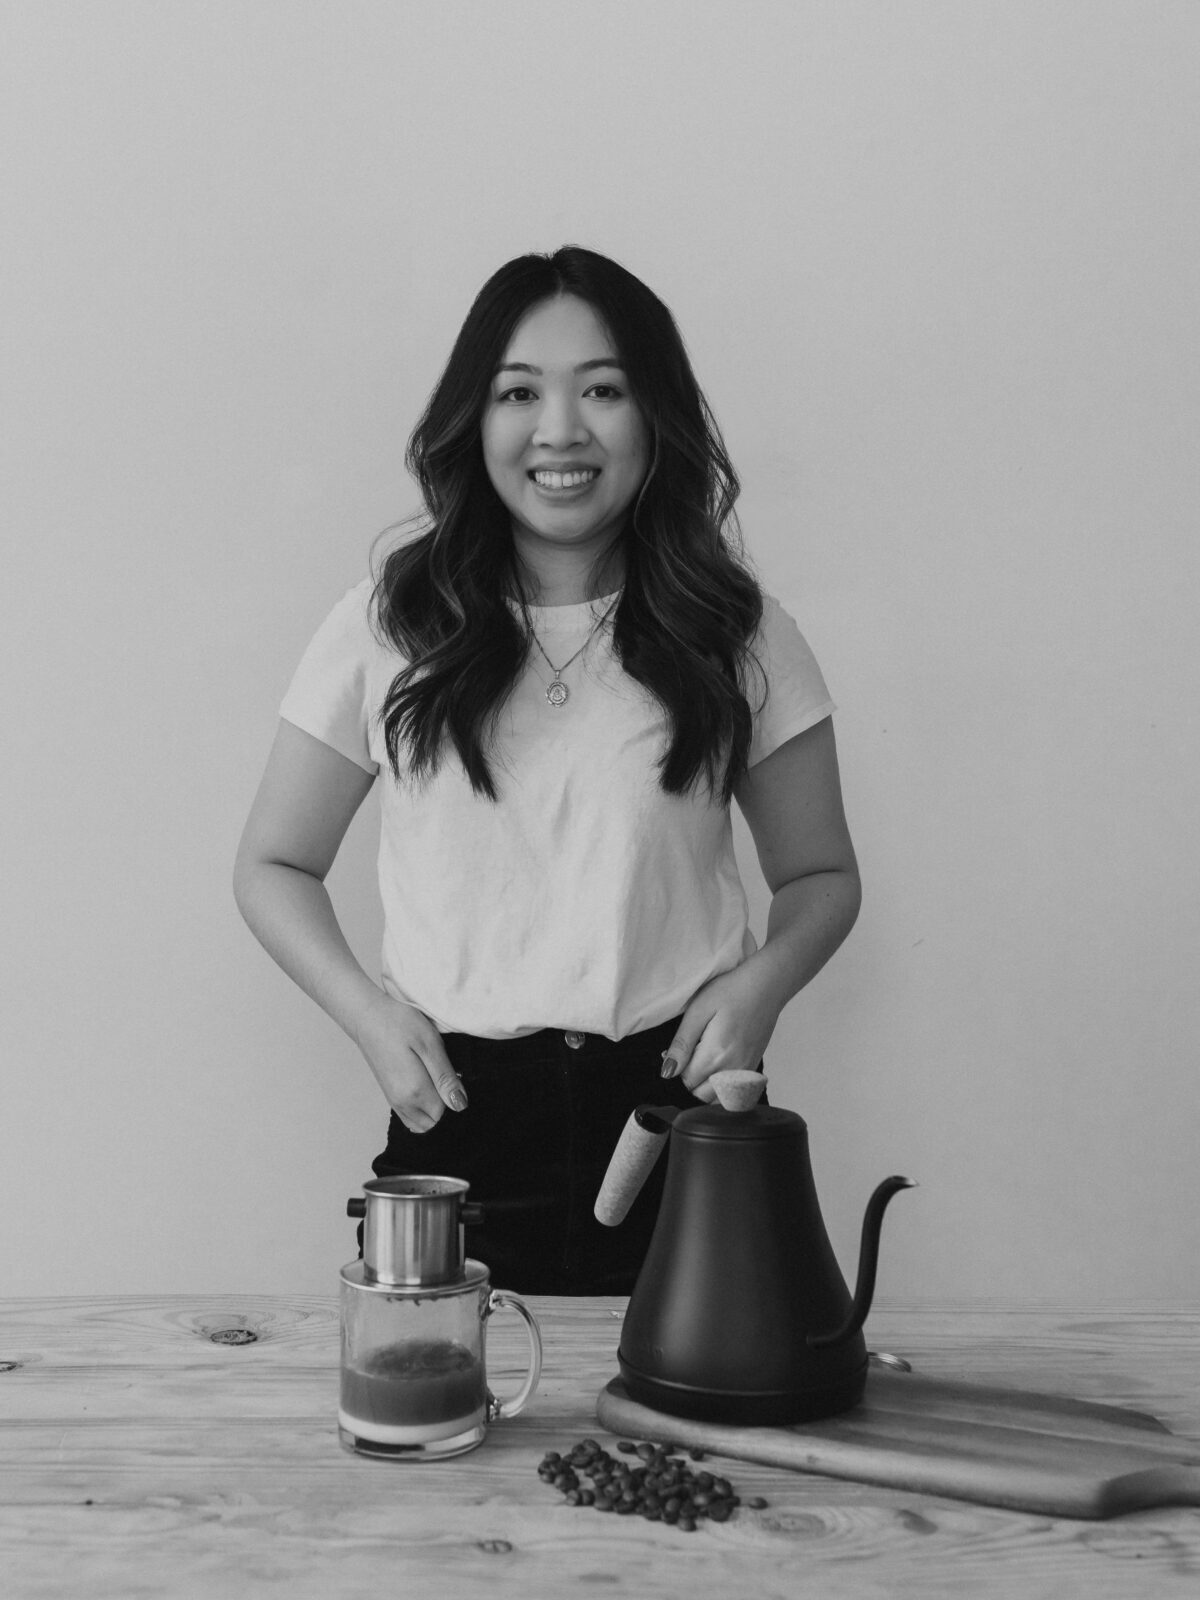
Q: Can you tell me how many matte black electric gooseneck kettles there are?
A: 1